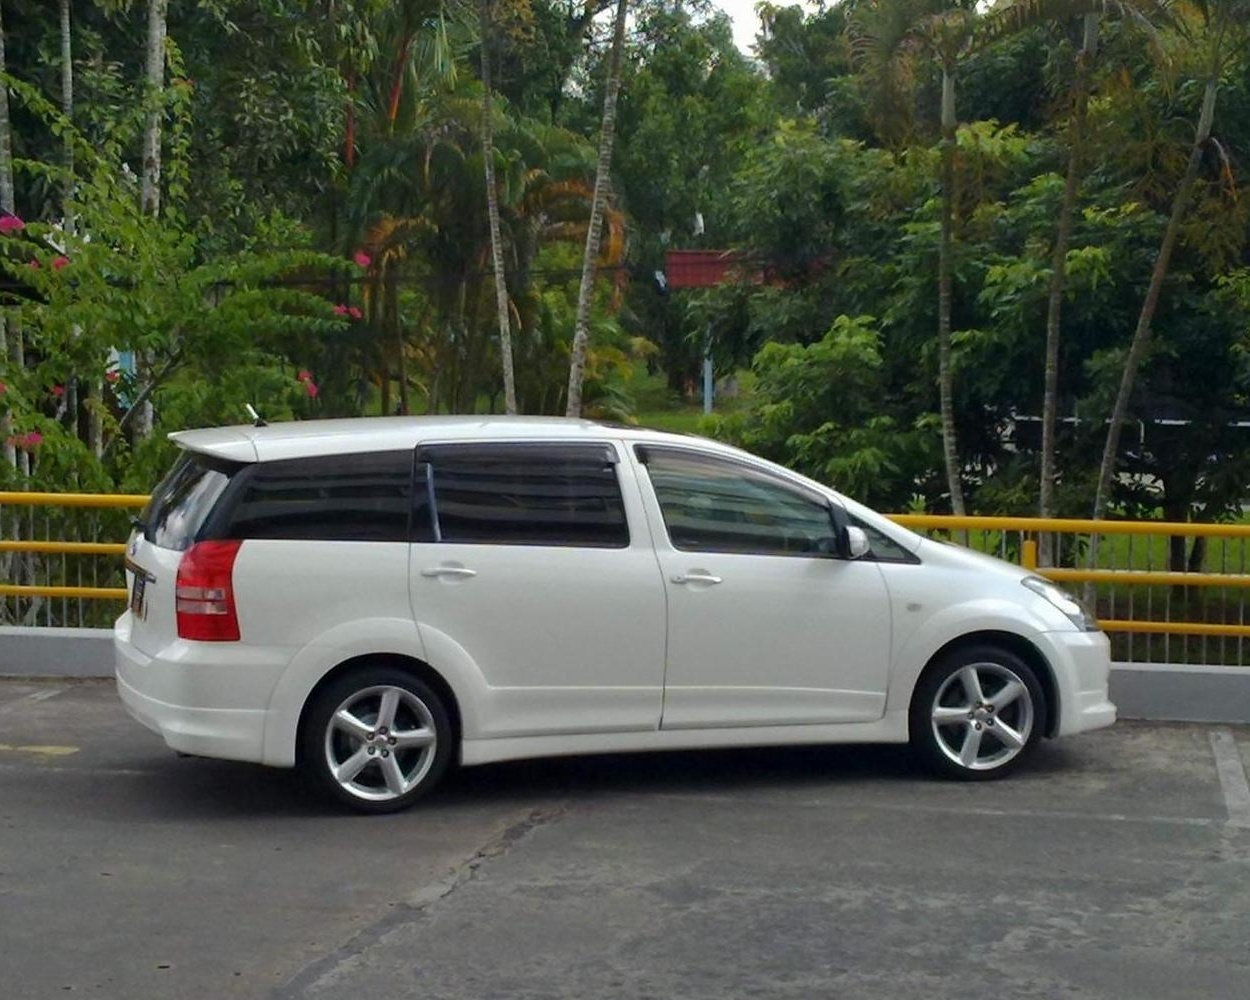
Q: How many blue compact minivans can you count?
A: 0